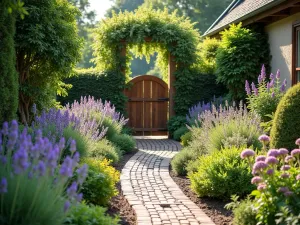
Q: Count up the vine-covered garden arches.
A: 1